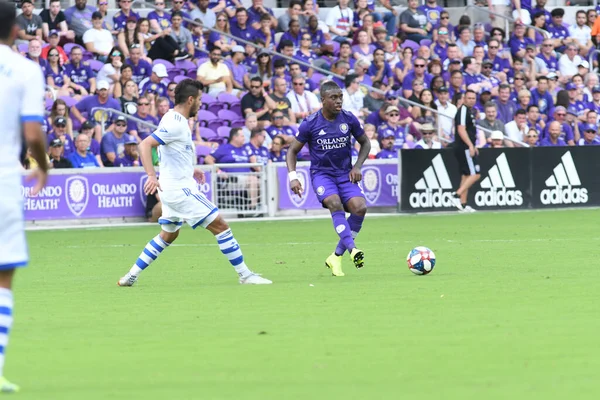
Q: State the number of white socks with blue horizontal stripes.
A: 3